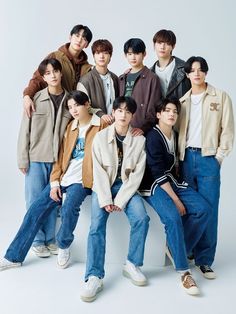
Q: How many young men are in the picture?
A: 9